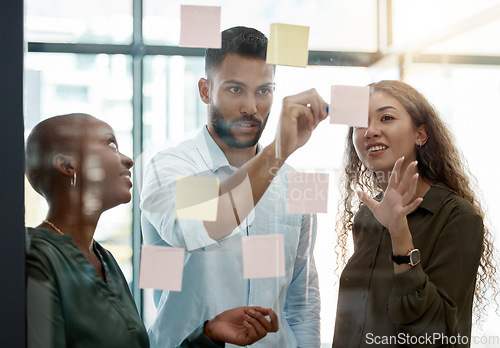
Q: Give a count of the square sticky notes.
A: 7